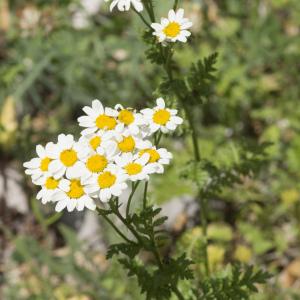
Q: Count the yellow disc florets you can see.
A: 14